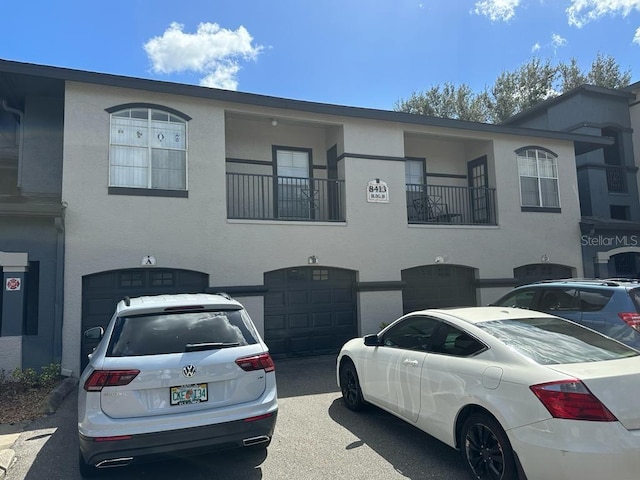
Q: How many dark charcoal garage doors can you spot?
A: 4